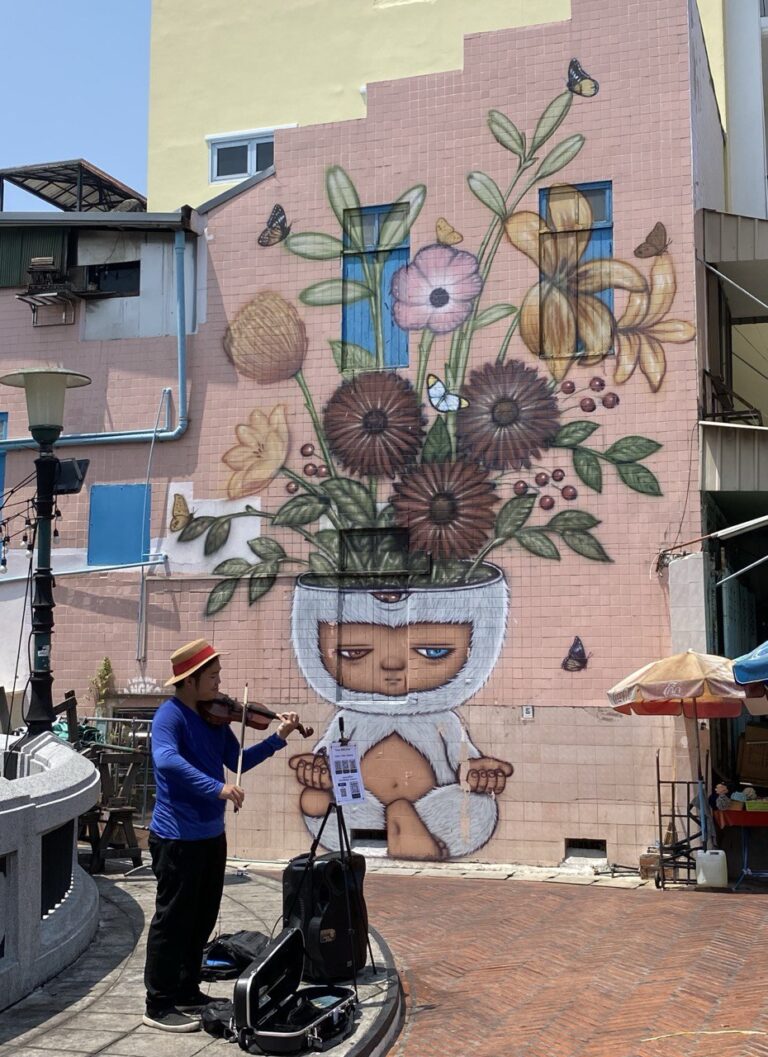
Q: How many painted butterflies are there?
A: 7